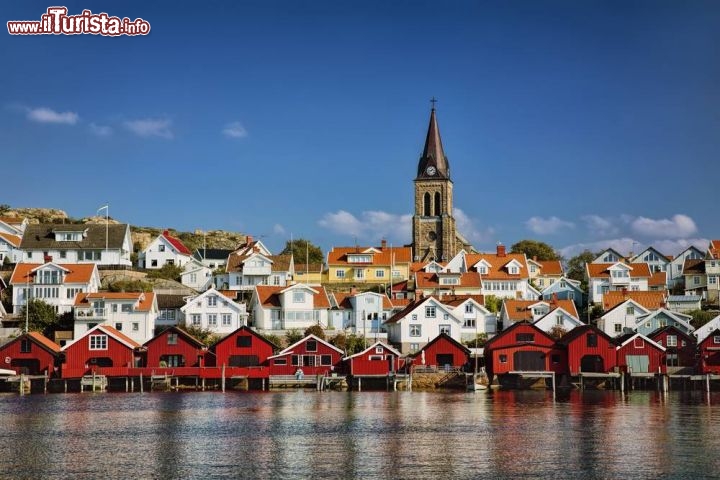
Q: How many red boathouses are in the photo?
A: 12